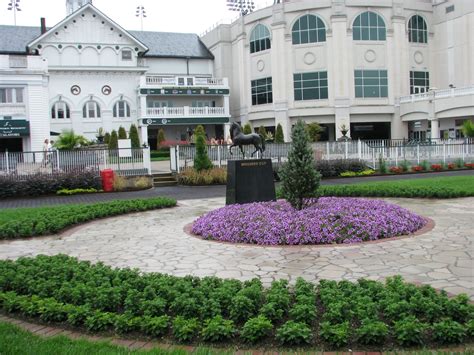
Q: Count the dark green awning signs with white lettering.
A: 1